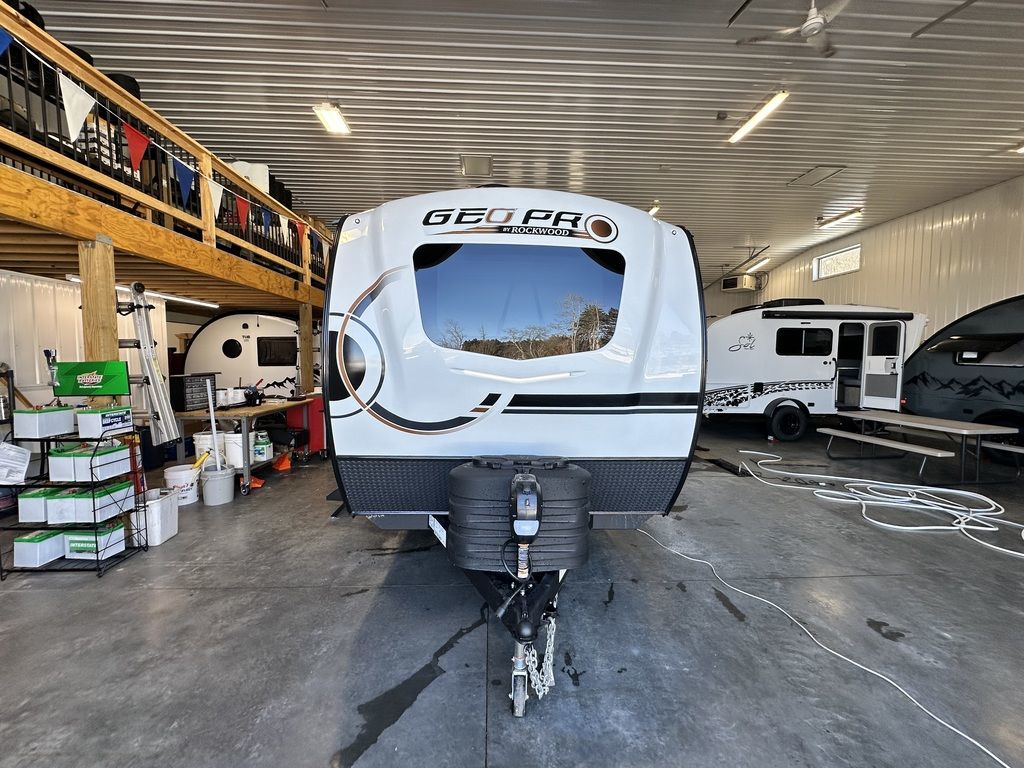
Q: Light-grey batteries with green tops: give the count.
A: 9